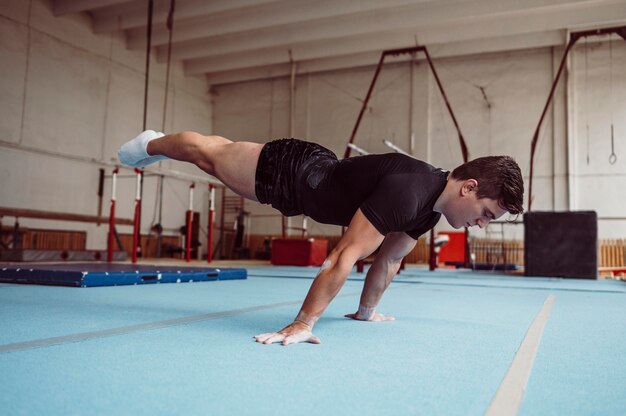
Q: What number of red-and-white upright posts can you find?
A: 4